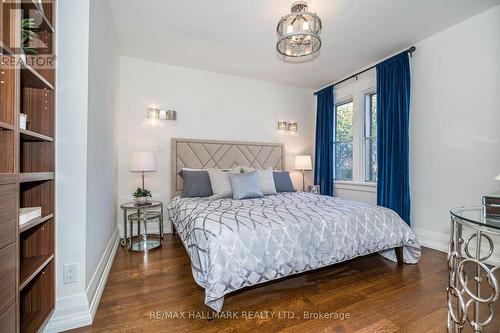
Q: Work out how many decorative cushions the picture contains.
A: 5